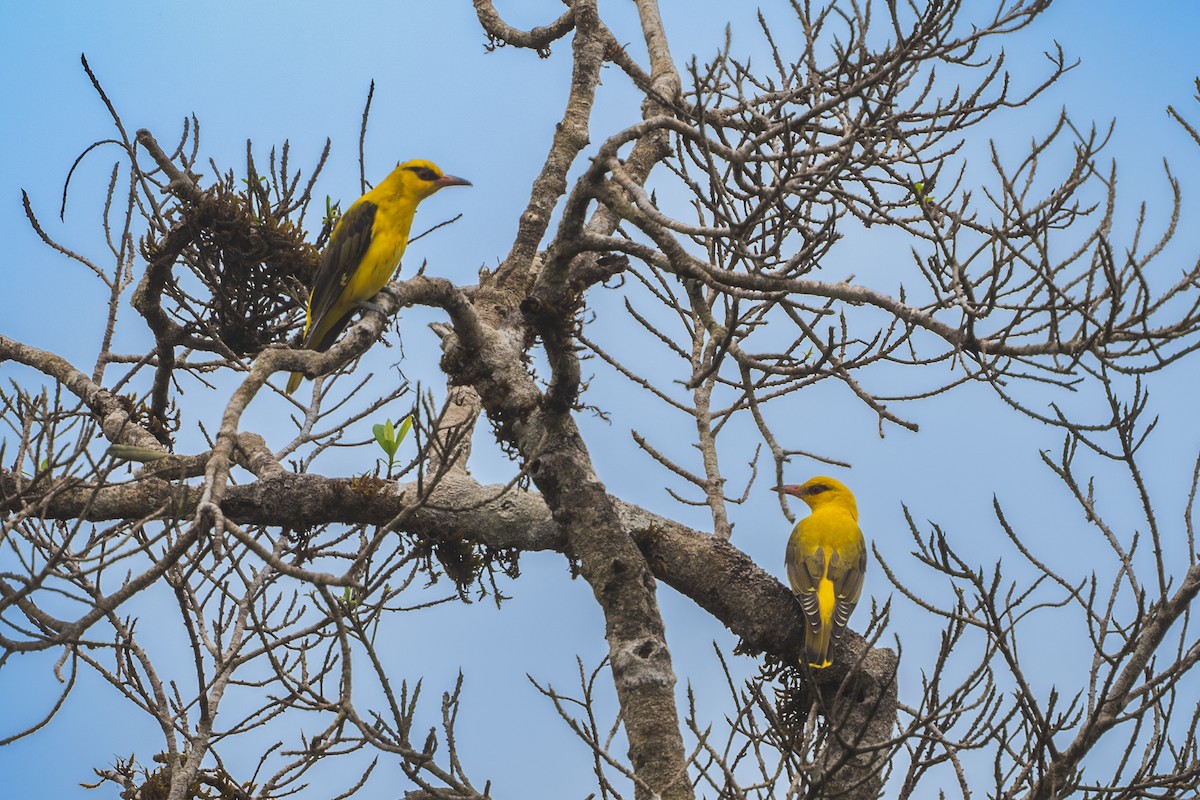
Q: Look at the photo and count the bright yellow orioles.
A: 2